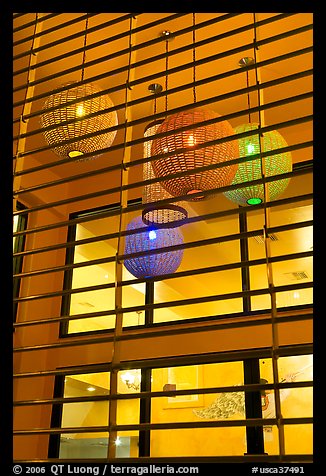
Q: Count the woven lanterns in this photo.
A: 5